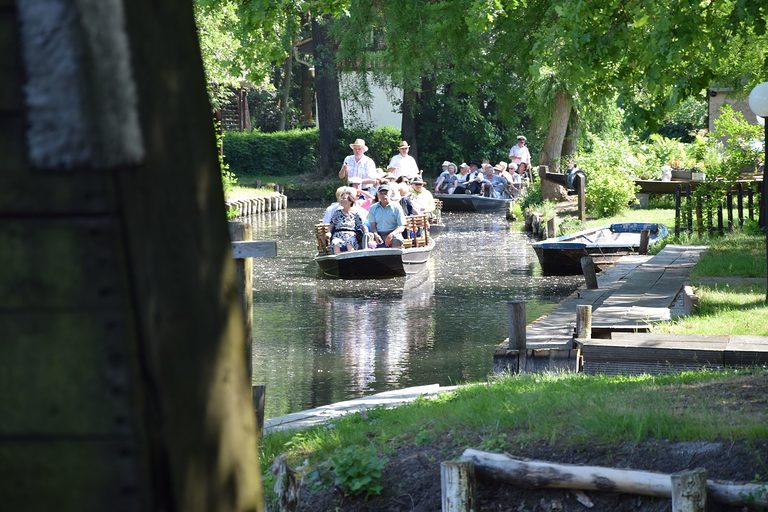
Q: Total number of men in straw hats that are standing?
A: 2